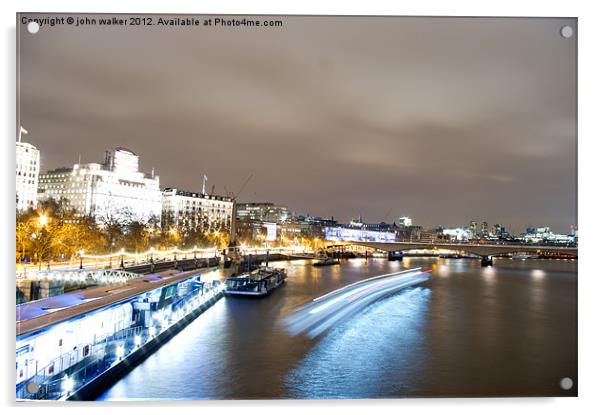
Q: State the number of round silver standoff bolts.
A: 4